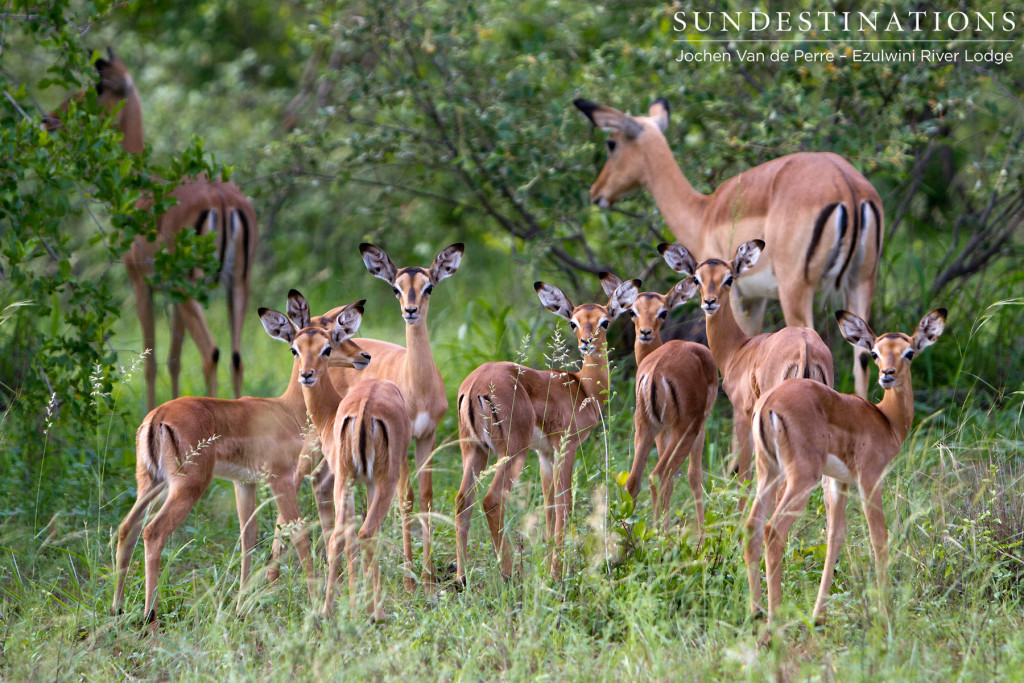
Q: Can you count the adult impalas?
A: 2